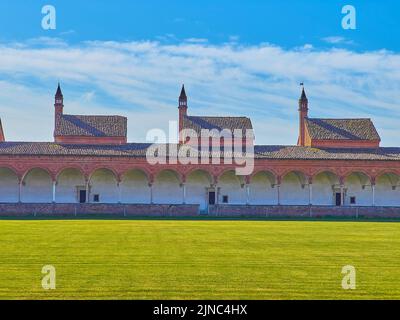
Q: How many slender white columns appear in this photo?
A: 12